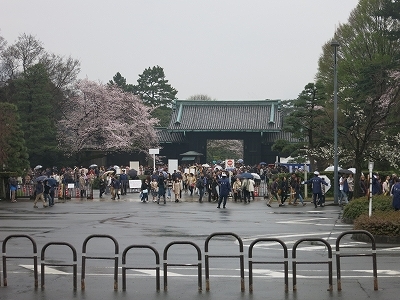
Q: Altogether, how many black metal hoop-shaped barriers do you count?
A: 9